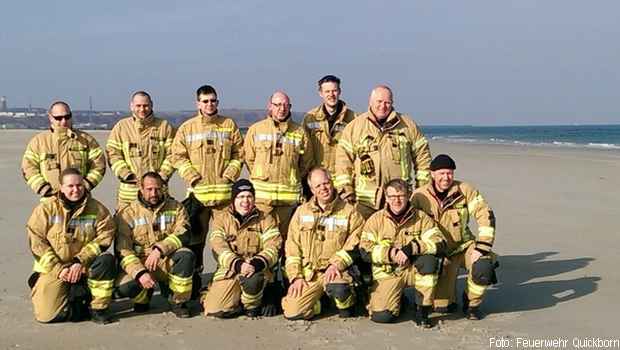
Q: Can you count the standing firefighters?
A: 6